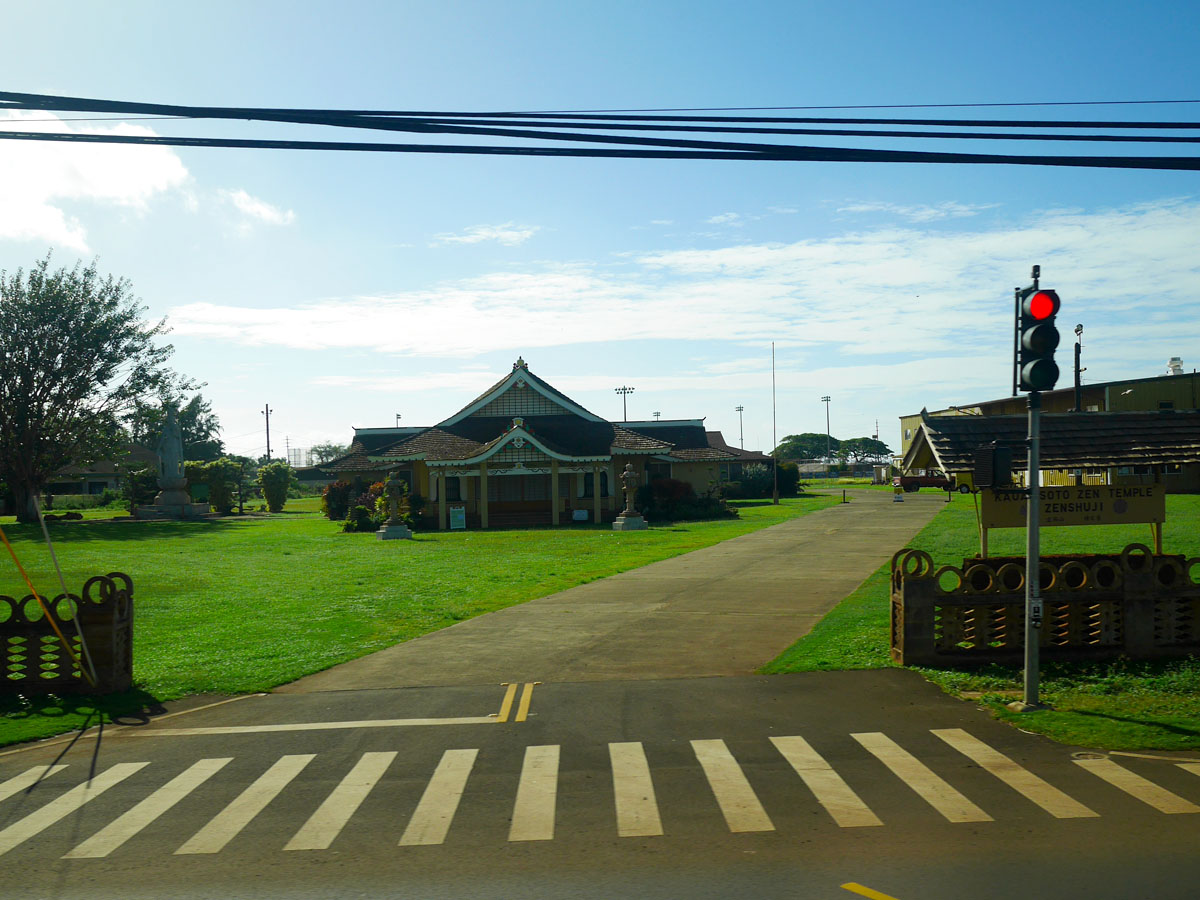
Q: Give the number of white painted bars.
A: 14